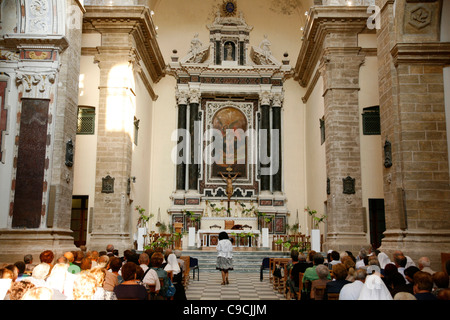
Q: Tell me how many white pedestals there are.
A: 4